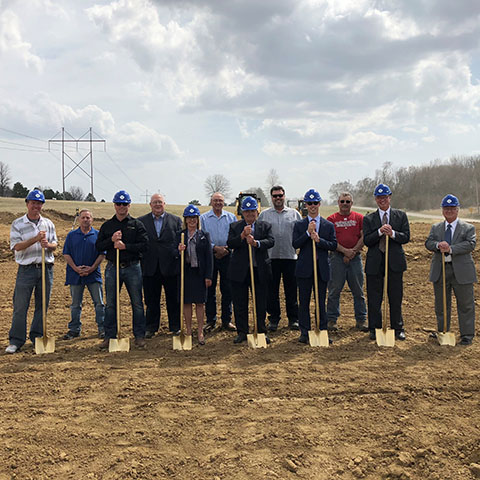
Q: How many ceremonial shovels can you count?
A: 7